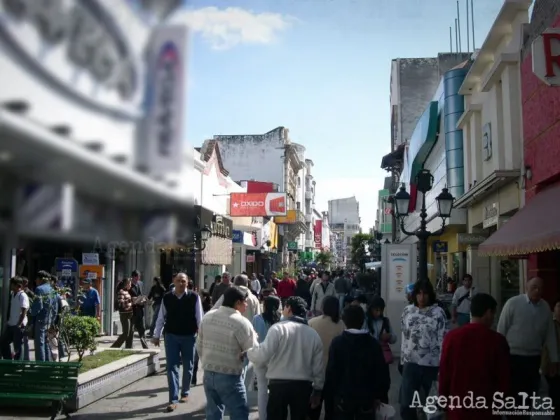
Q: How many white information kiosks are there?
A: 1